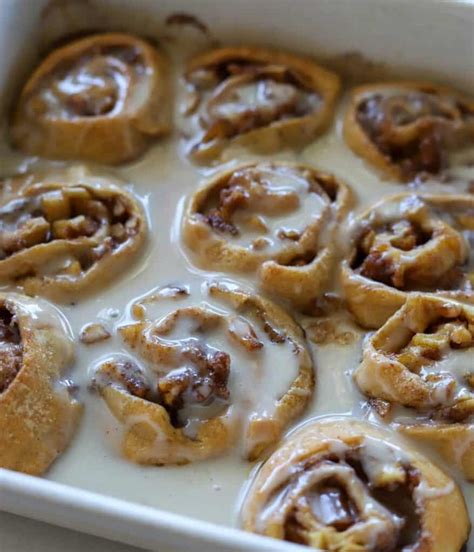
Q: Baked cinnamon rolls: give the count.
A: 10